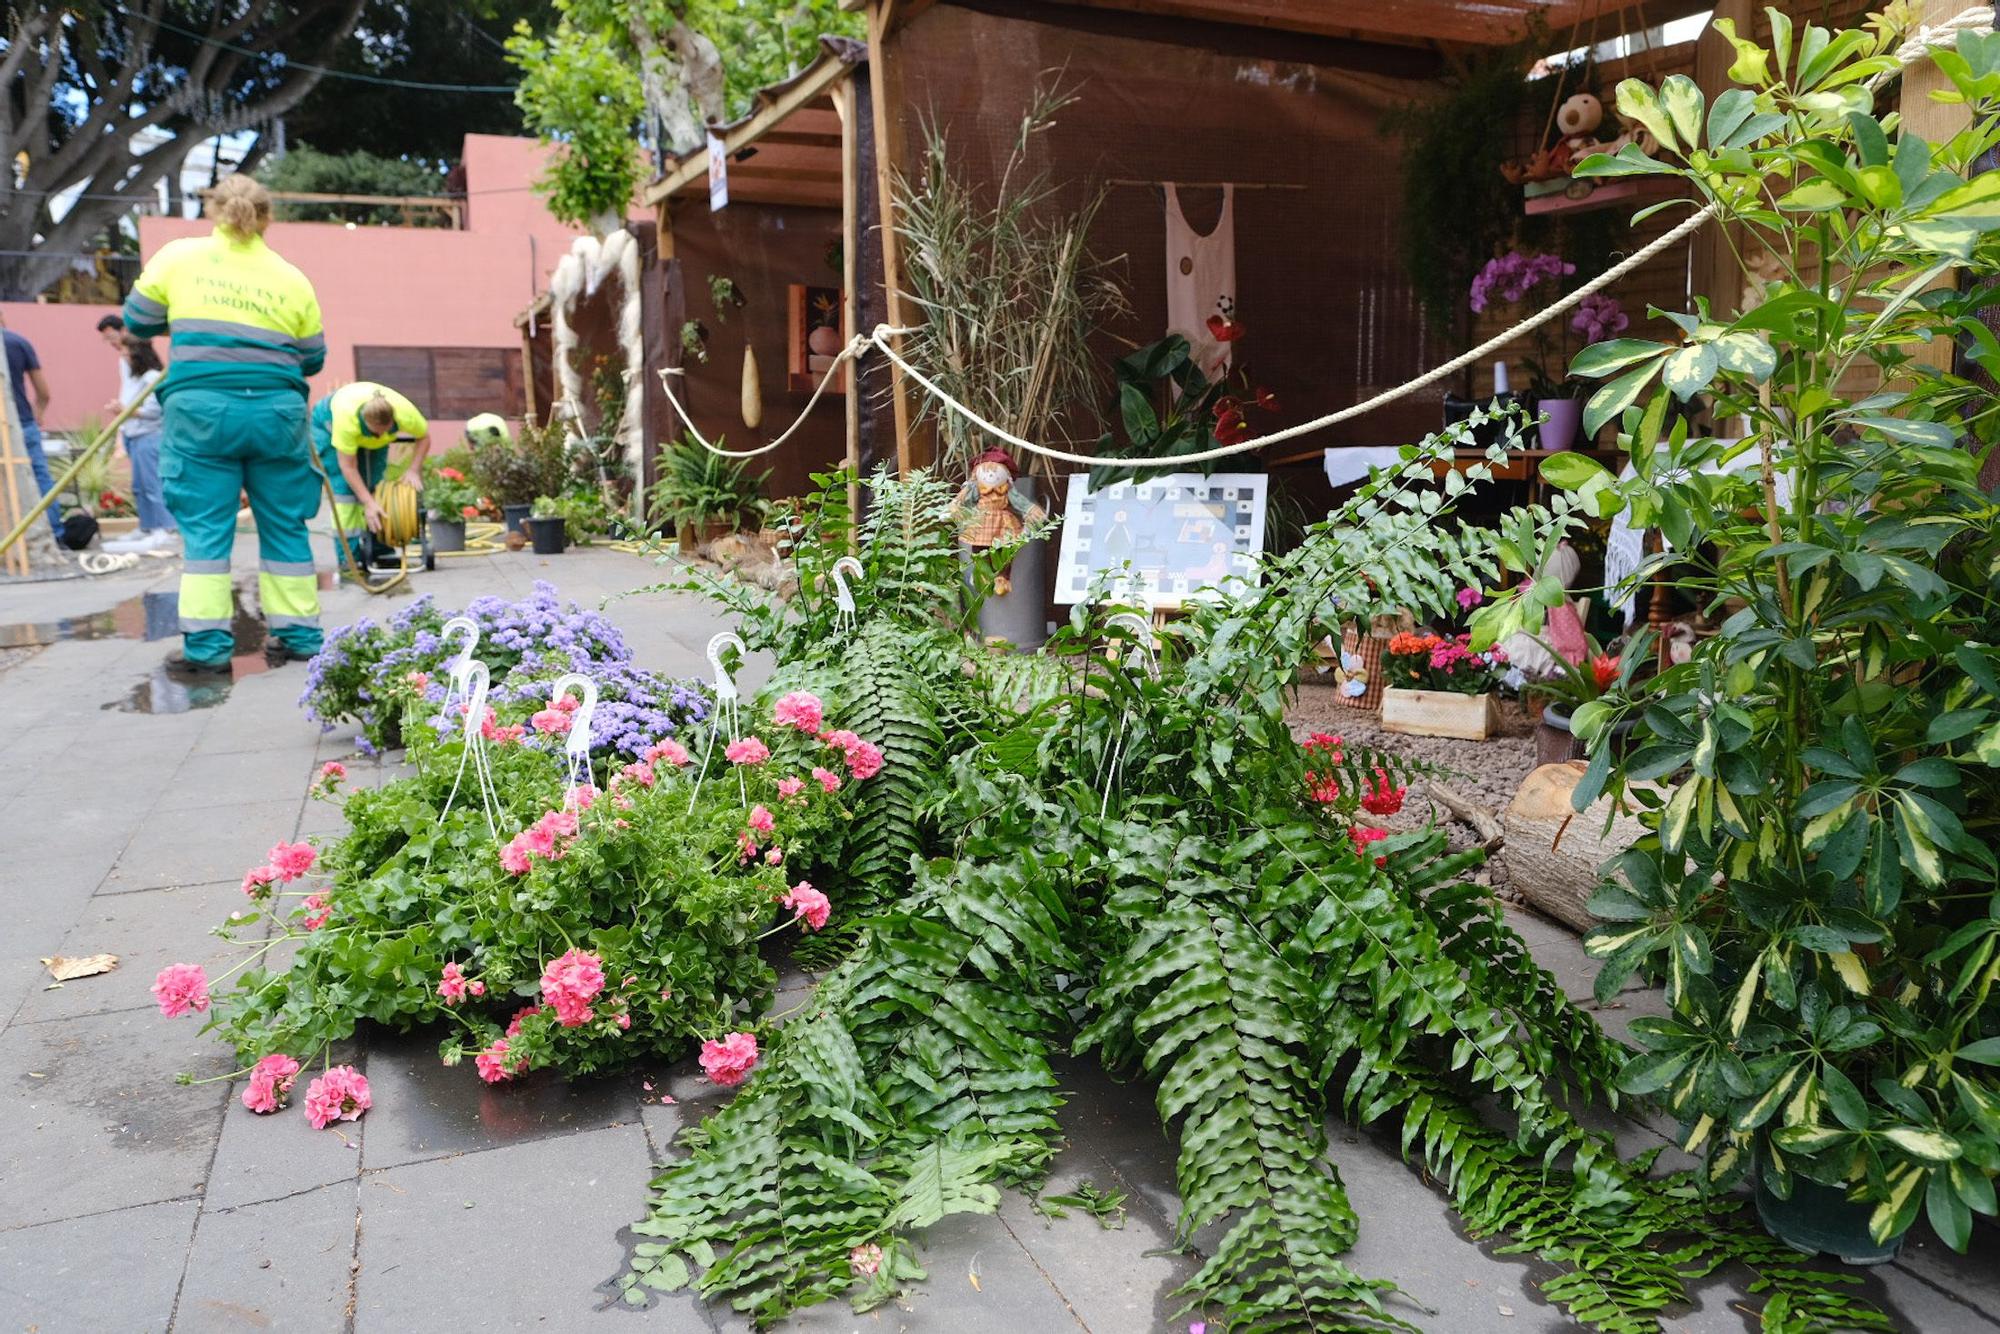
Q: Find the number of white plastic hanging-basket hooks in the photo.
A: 6